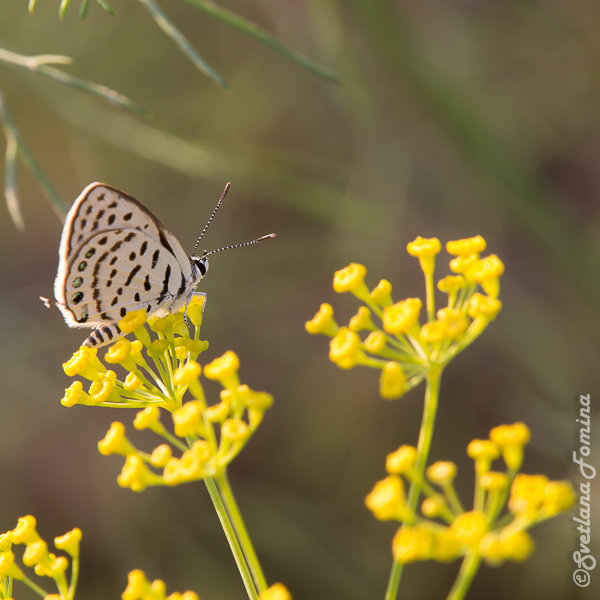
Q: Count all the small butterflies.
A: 1